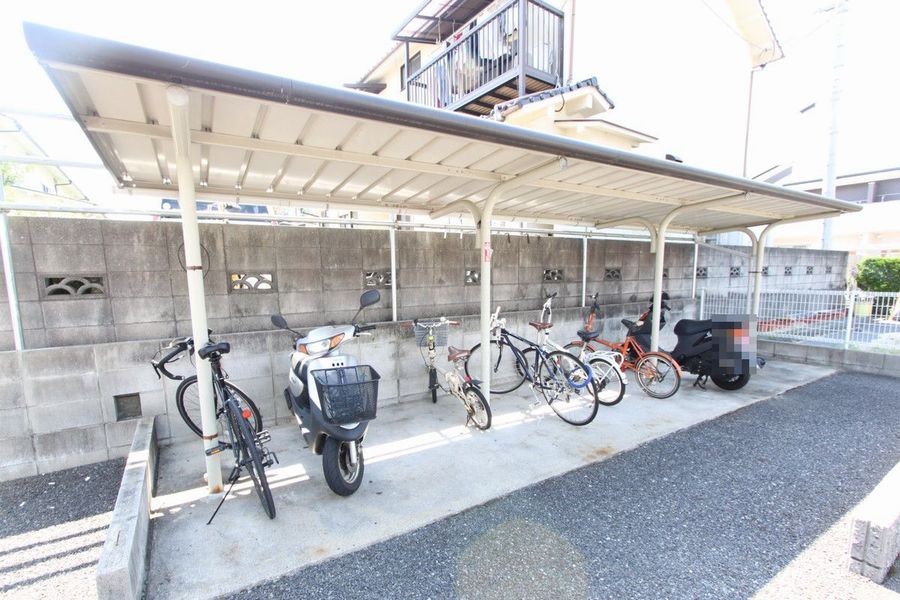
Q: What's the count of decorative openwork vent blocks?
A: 13